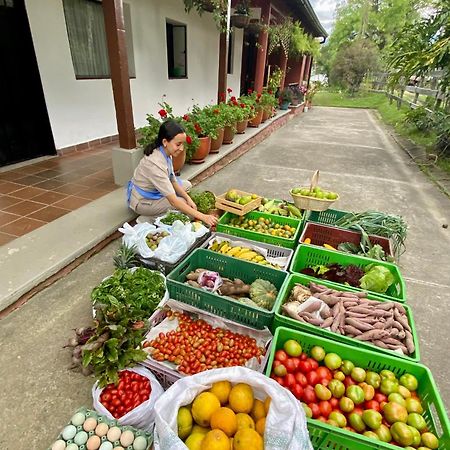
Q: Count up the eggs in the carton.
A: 13